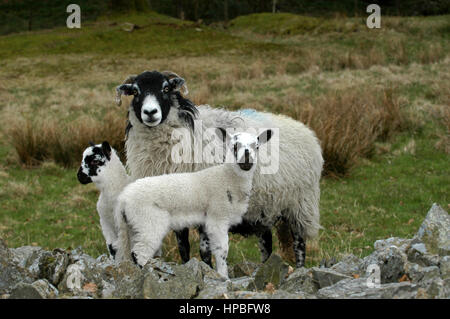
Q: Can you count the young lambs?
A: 2